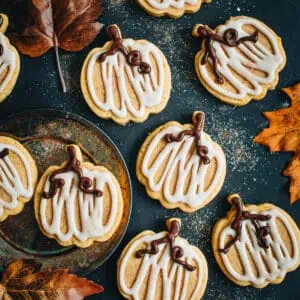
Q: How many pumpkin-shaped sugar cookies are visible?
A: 9